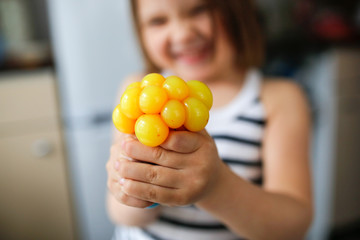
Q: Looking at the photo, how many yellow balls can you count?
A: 10